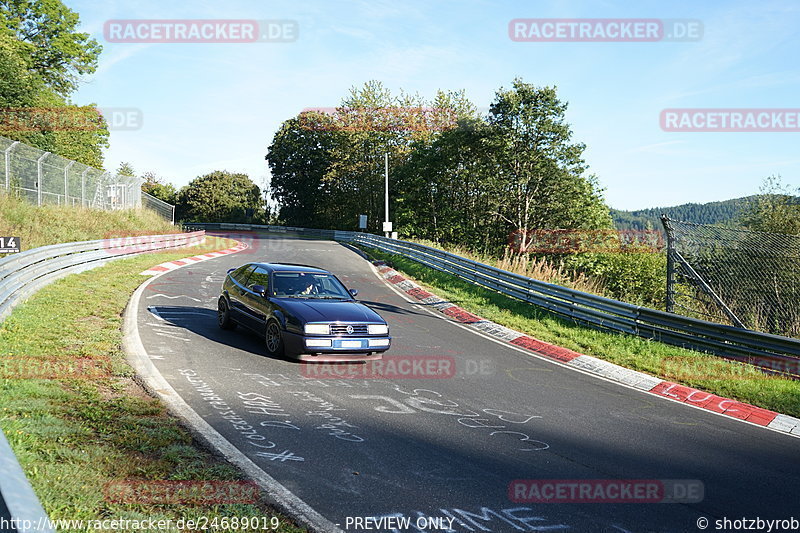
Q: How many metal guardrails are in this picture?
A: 2